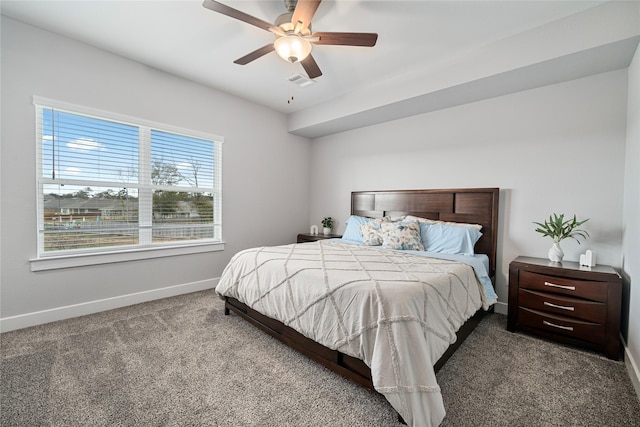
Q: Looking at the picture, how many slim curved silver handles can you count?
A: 3